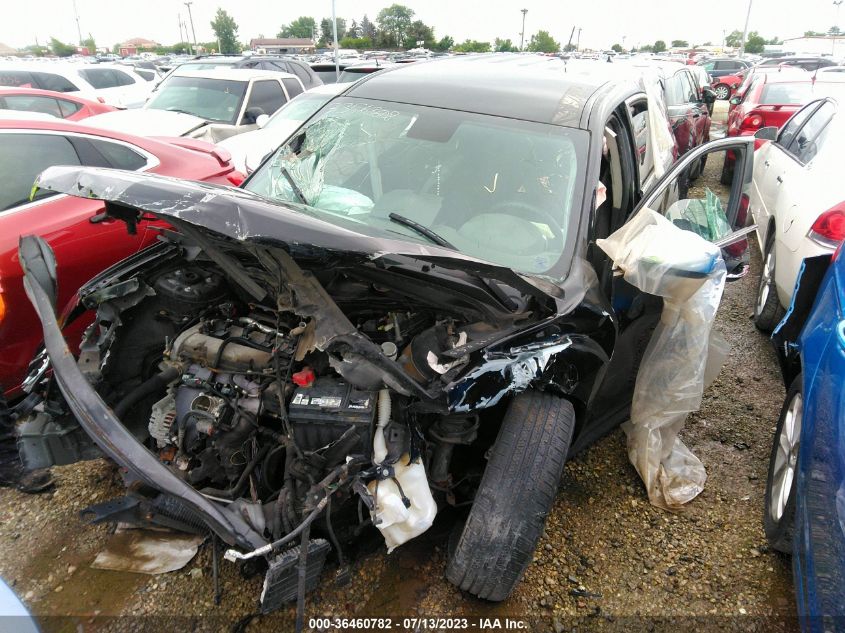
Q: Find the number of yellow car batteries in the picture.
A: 0